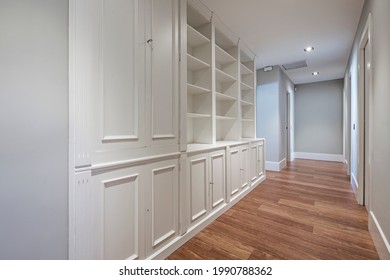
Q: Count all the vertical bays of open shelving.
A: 3